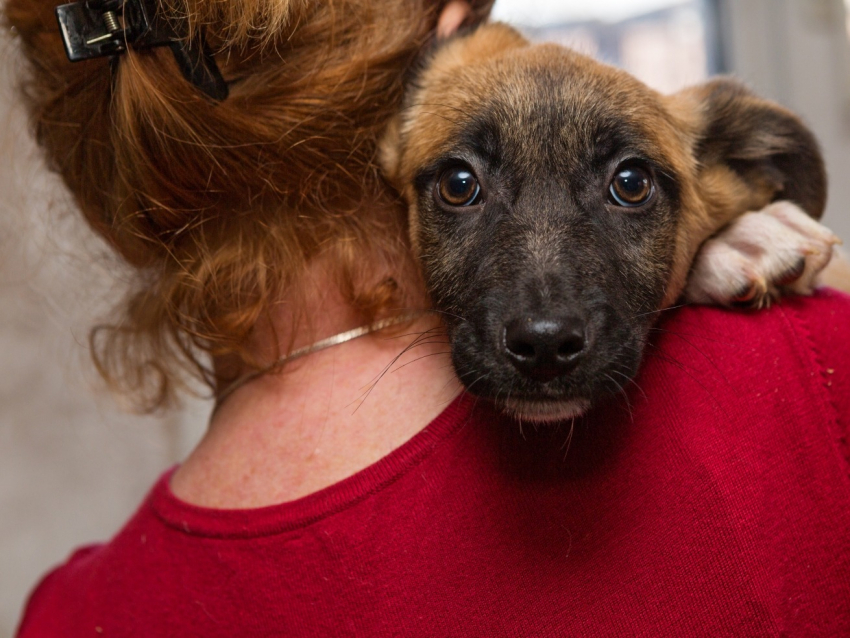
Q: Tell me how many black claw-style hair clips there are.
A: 1